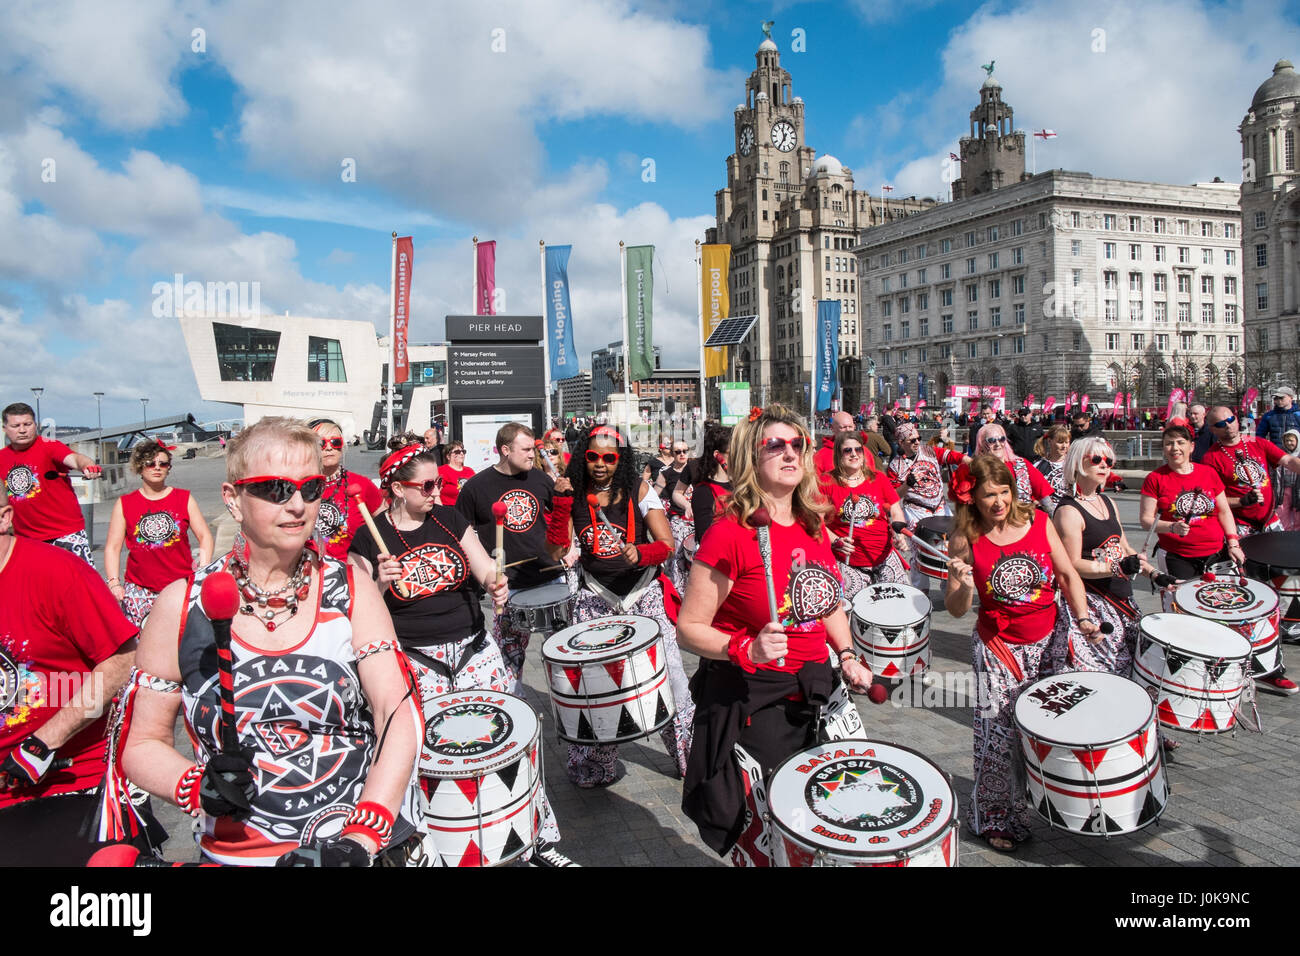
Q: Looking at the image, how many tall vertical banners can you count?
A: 6